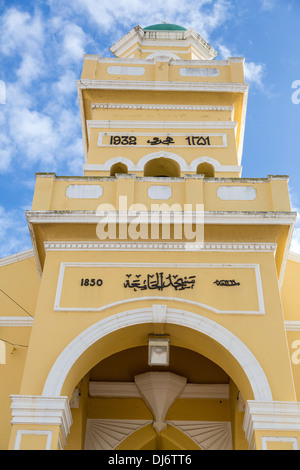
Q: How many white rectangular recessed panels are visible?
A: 5